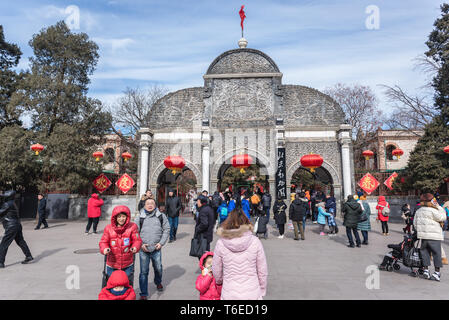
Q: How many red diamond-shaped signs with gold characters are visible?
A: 4